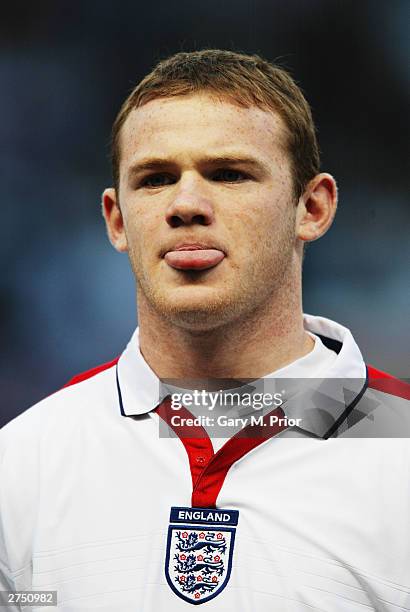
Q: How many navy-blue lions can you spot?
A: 3